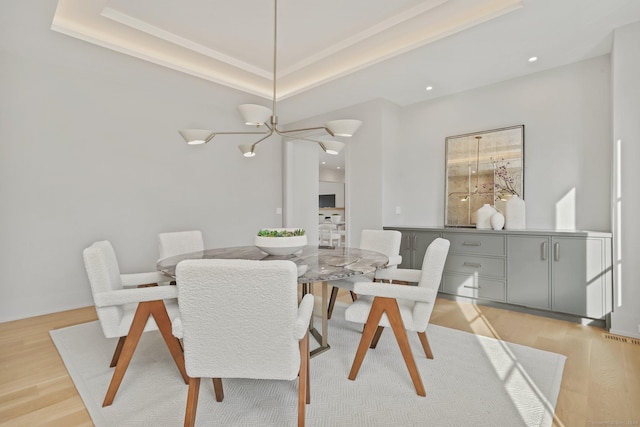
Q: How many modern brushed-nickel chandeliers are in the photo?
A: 1